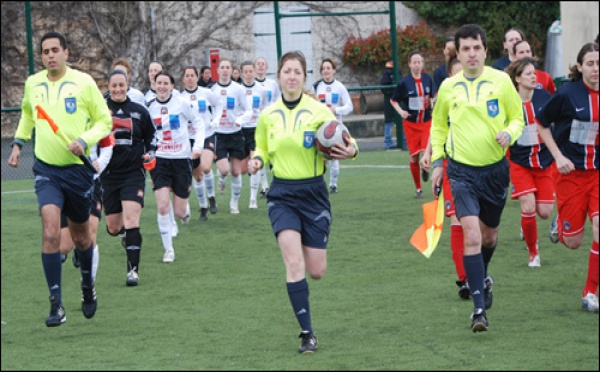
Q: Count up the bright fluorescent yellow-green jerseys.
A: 3